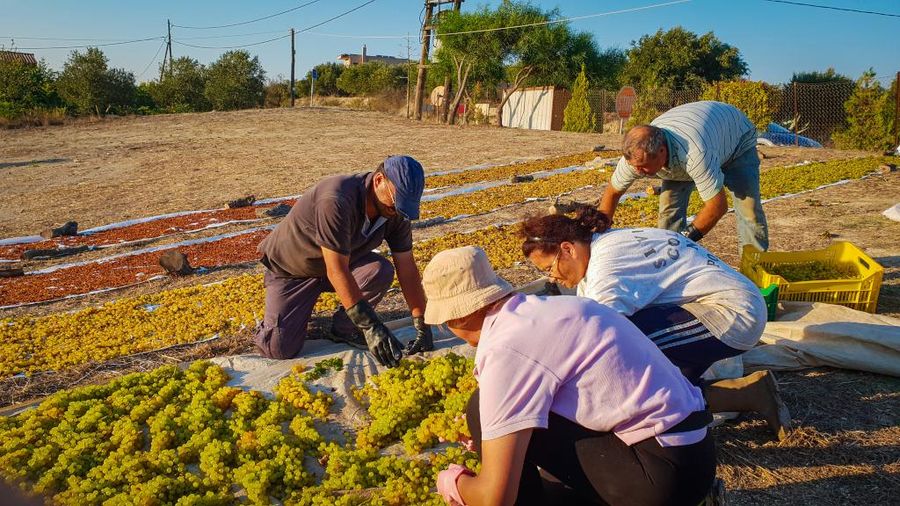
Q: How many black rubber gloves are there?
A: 3